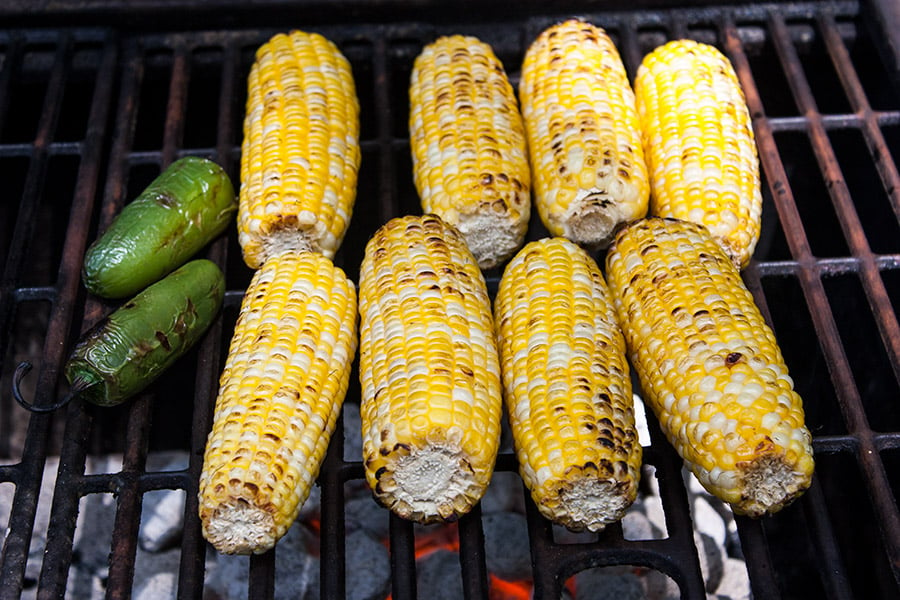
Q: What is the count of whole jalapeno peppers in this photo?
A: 2